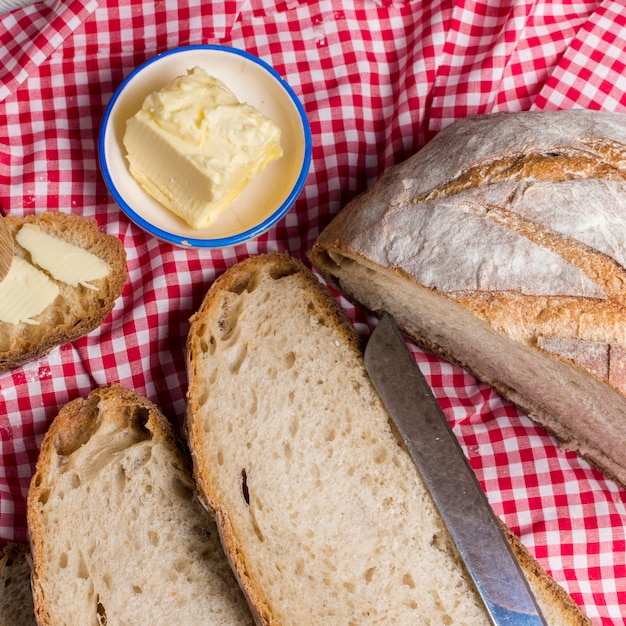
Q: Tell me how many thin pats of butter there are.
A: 2